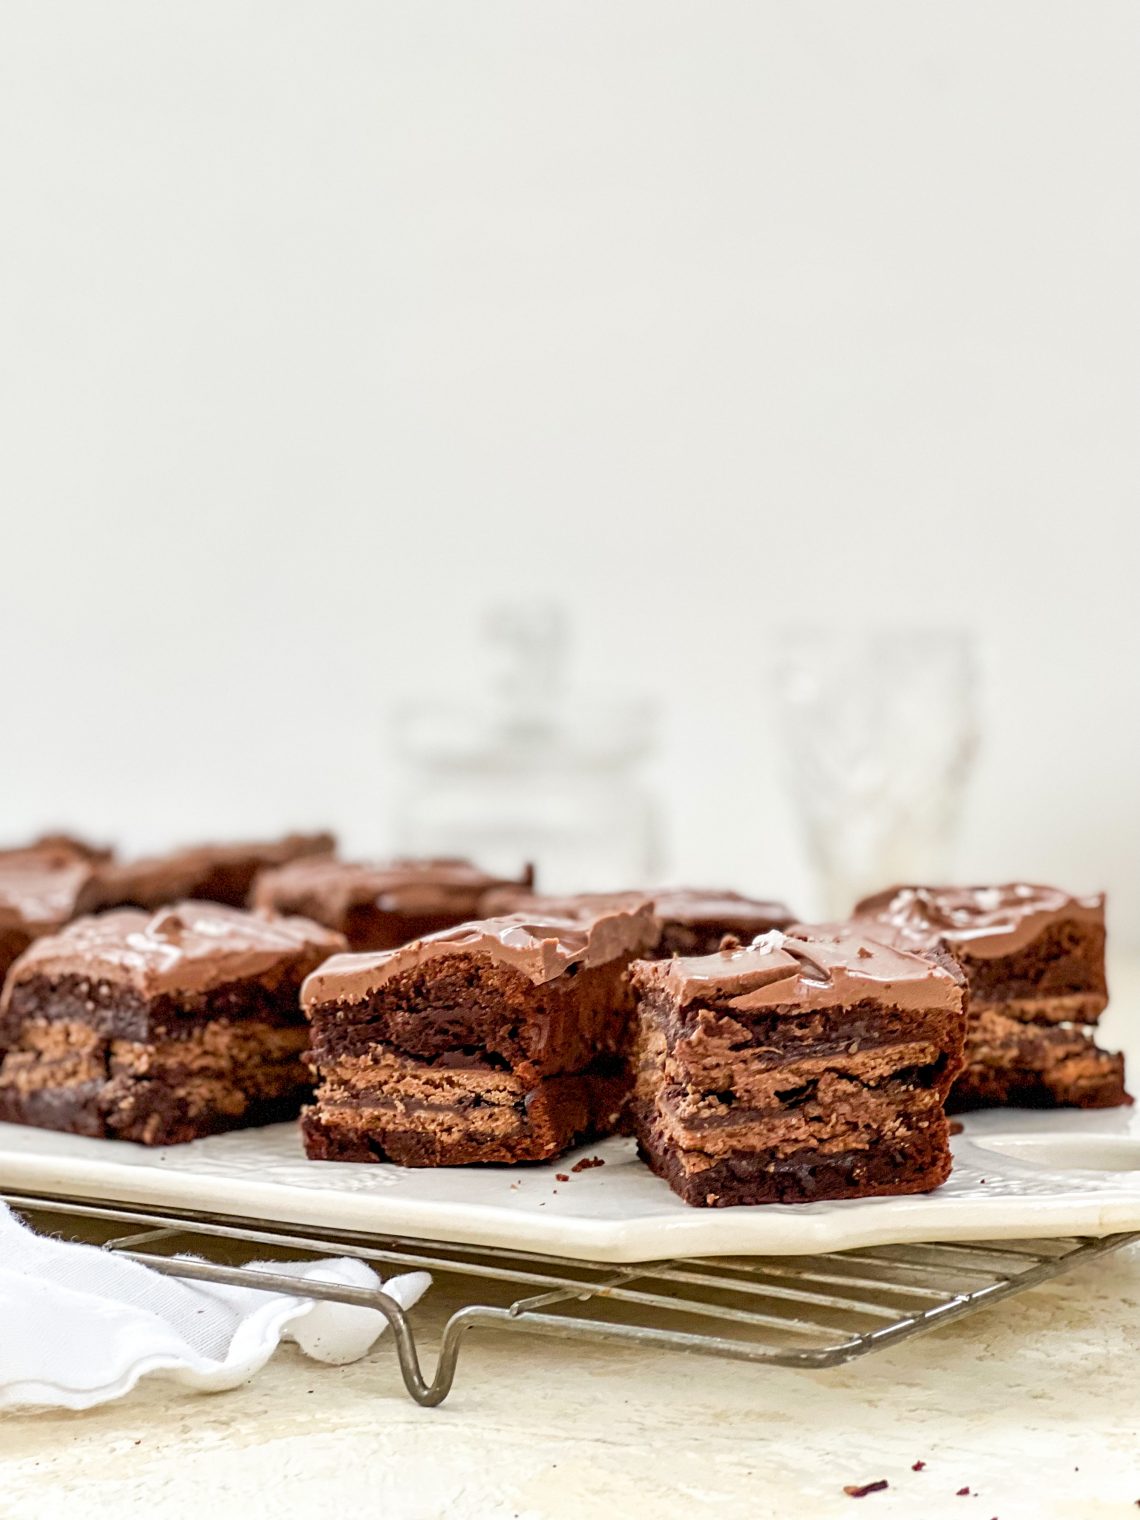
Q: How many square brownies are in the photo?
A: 8